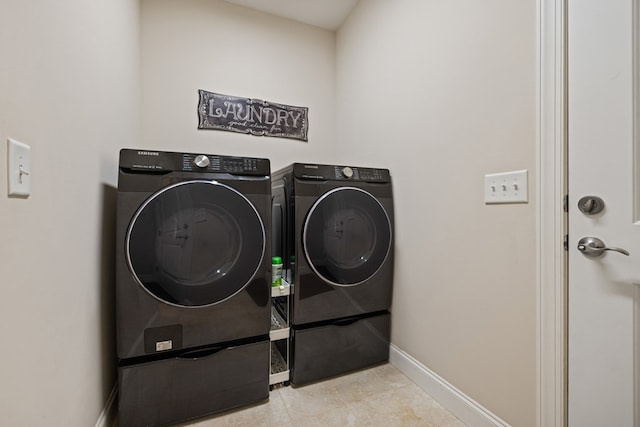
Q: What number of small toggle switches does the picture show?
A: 4